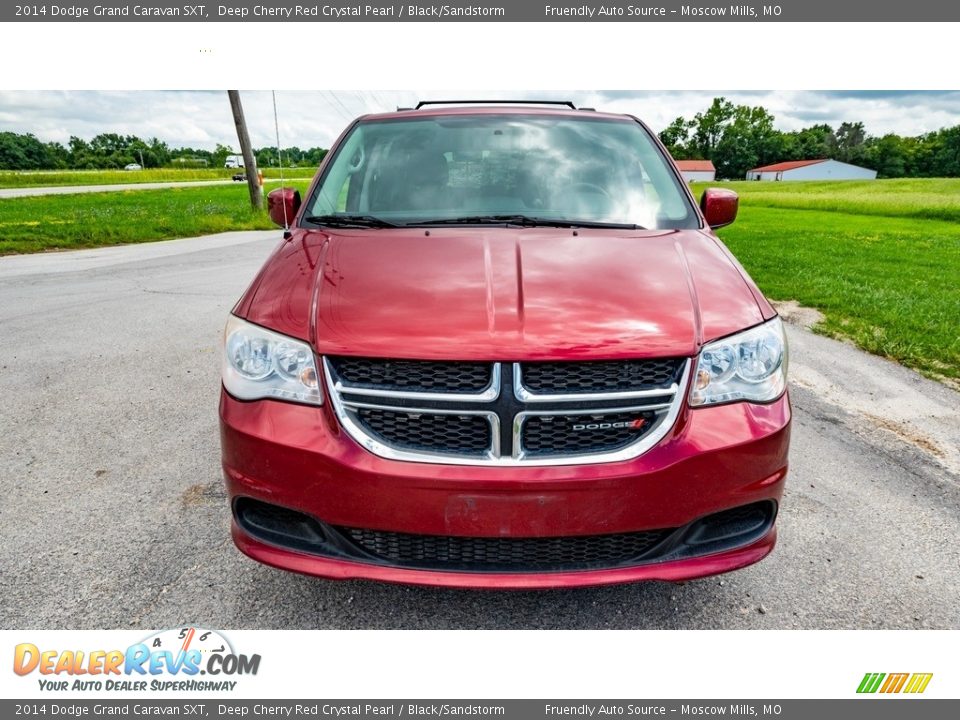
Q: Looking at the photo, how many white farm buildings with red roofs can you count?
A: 2